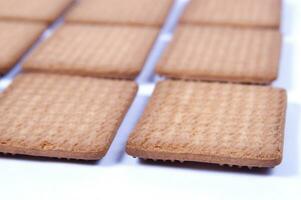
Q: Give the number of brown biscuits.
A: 8